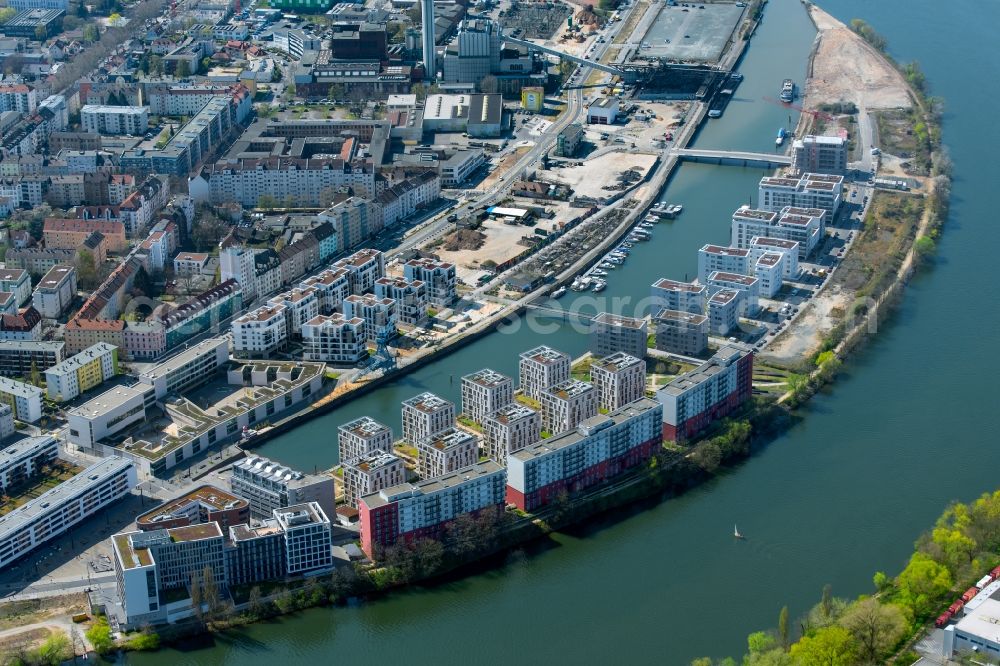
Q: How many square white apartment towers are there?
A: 9